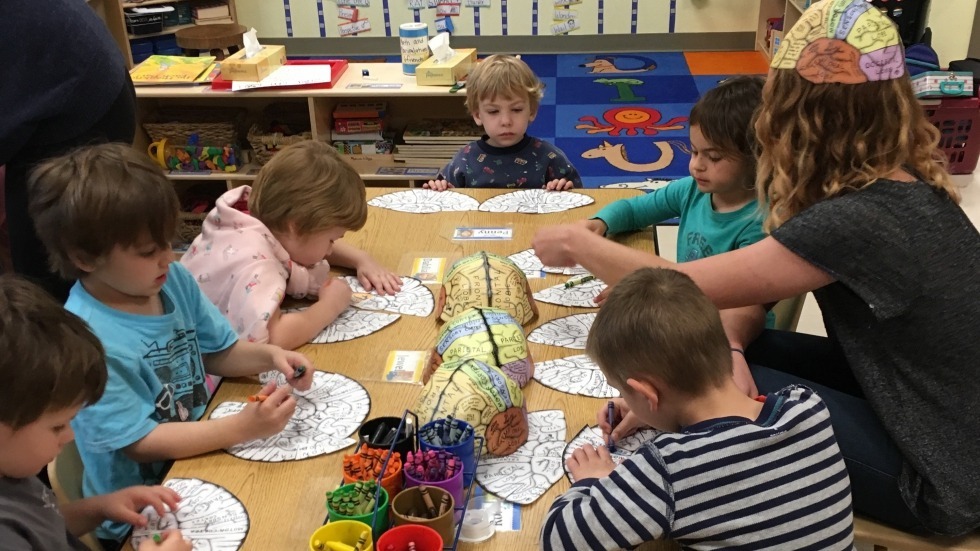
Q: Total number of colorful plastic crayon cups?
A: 8